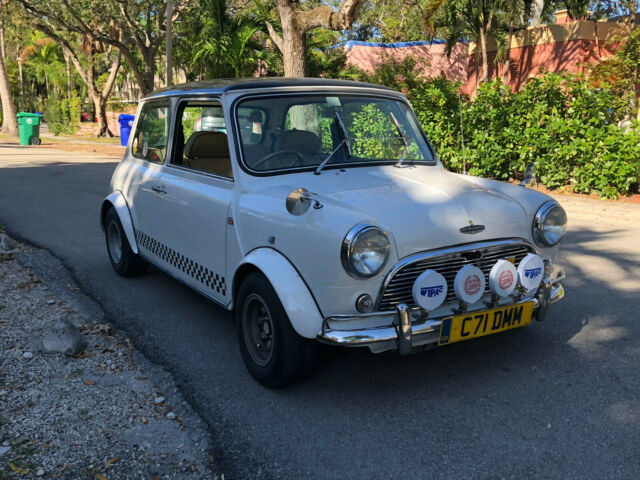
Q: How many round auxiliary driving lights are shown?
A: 4